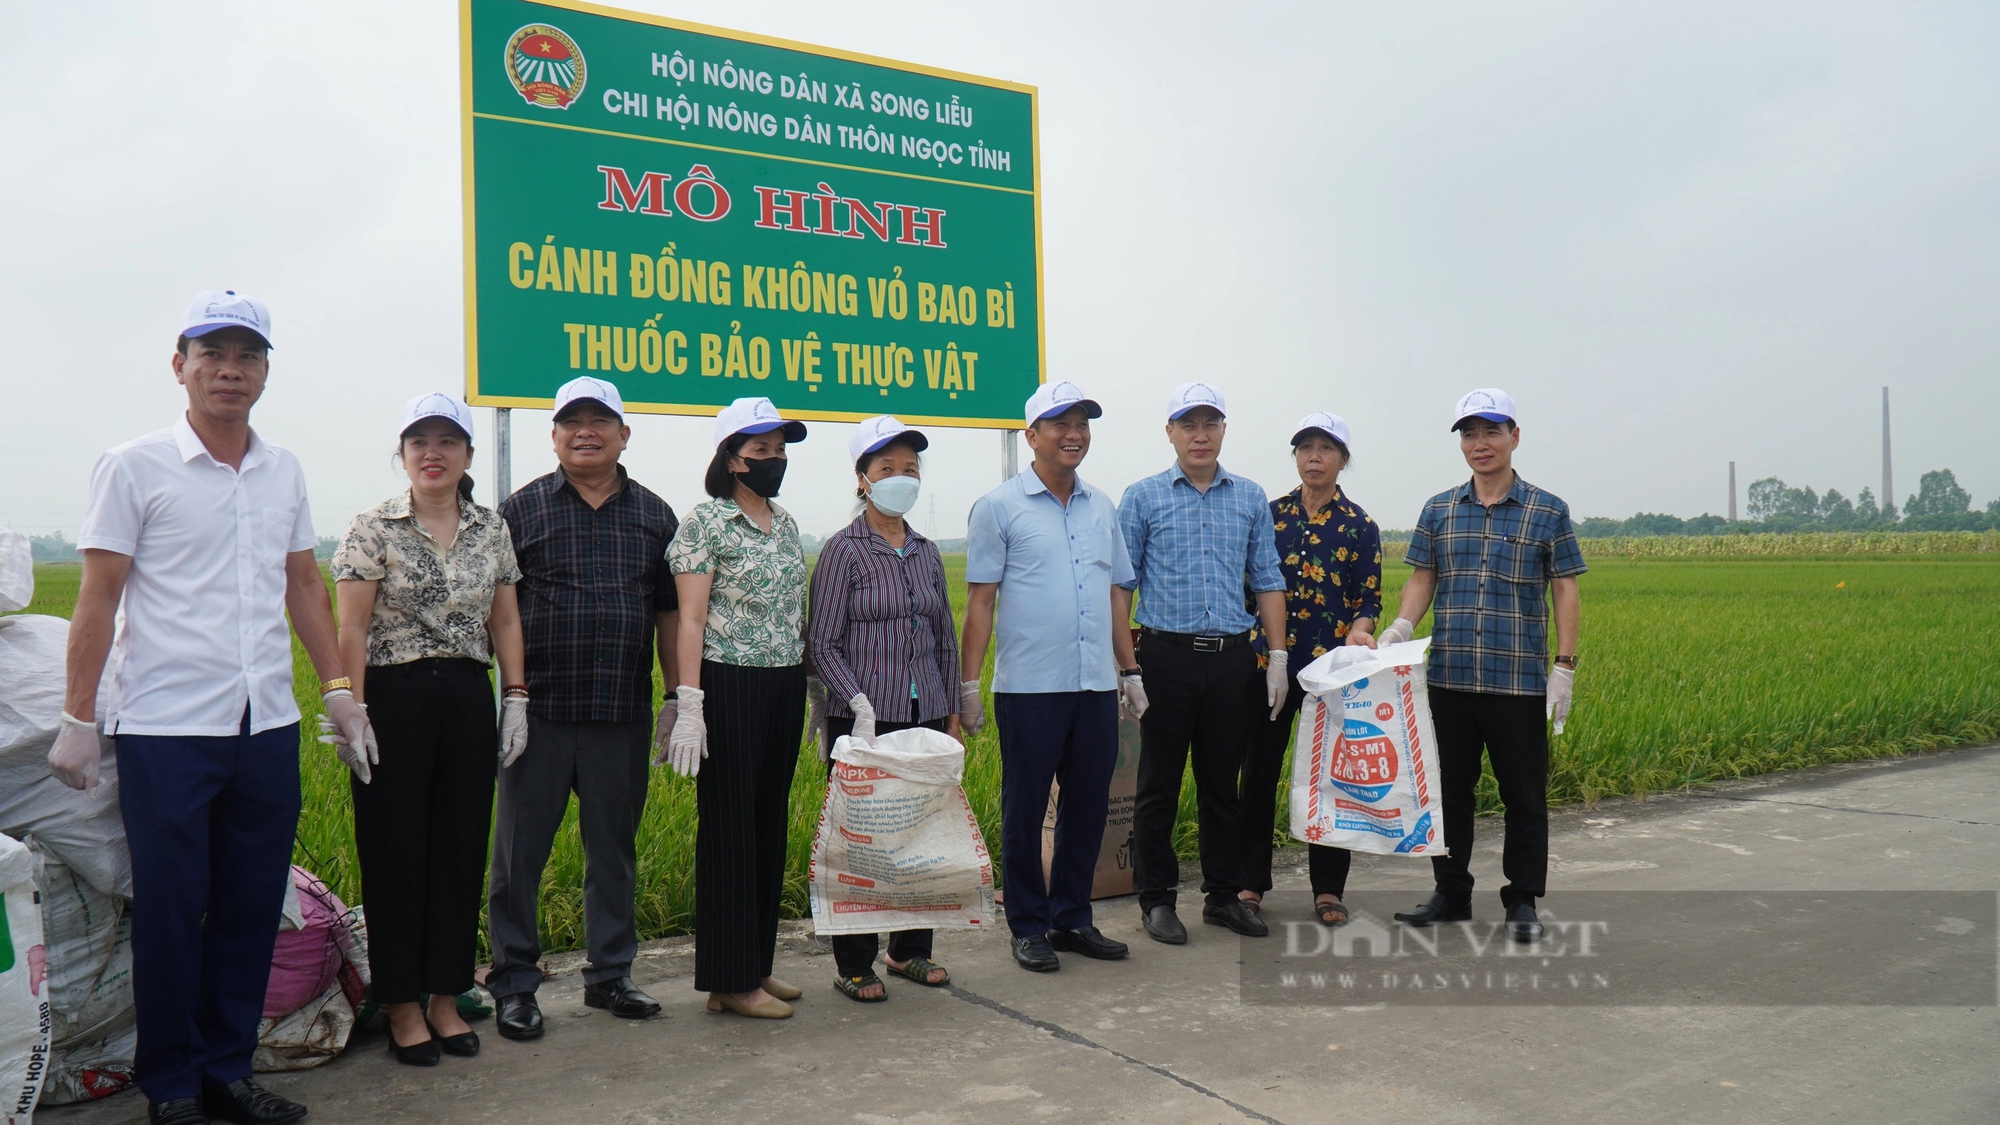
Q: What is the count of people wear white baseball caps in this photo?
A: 9